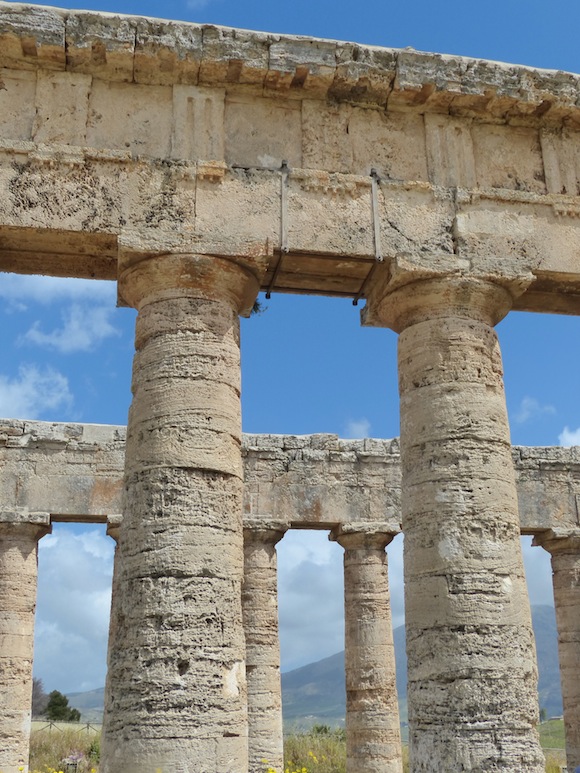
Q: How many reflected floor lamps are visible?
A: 0